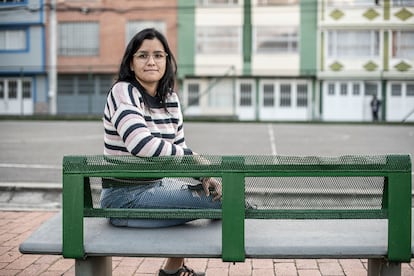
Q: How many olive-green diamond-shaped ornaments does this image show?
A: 6